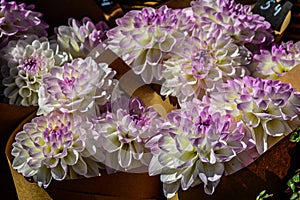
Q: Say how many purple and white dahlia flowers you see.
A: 12